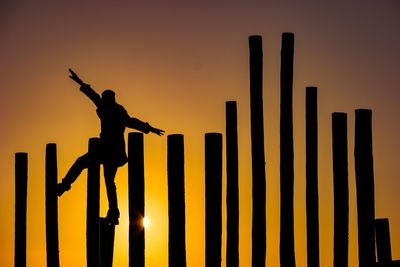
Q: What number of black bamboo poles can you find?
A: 14